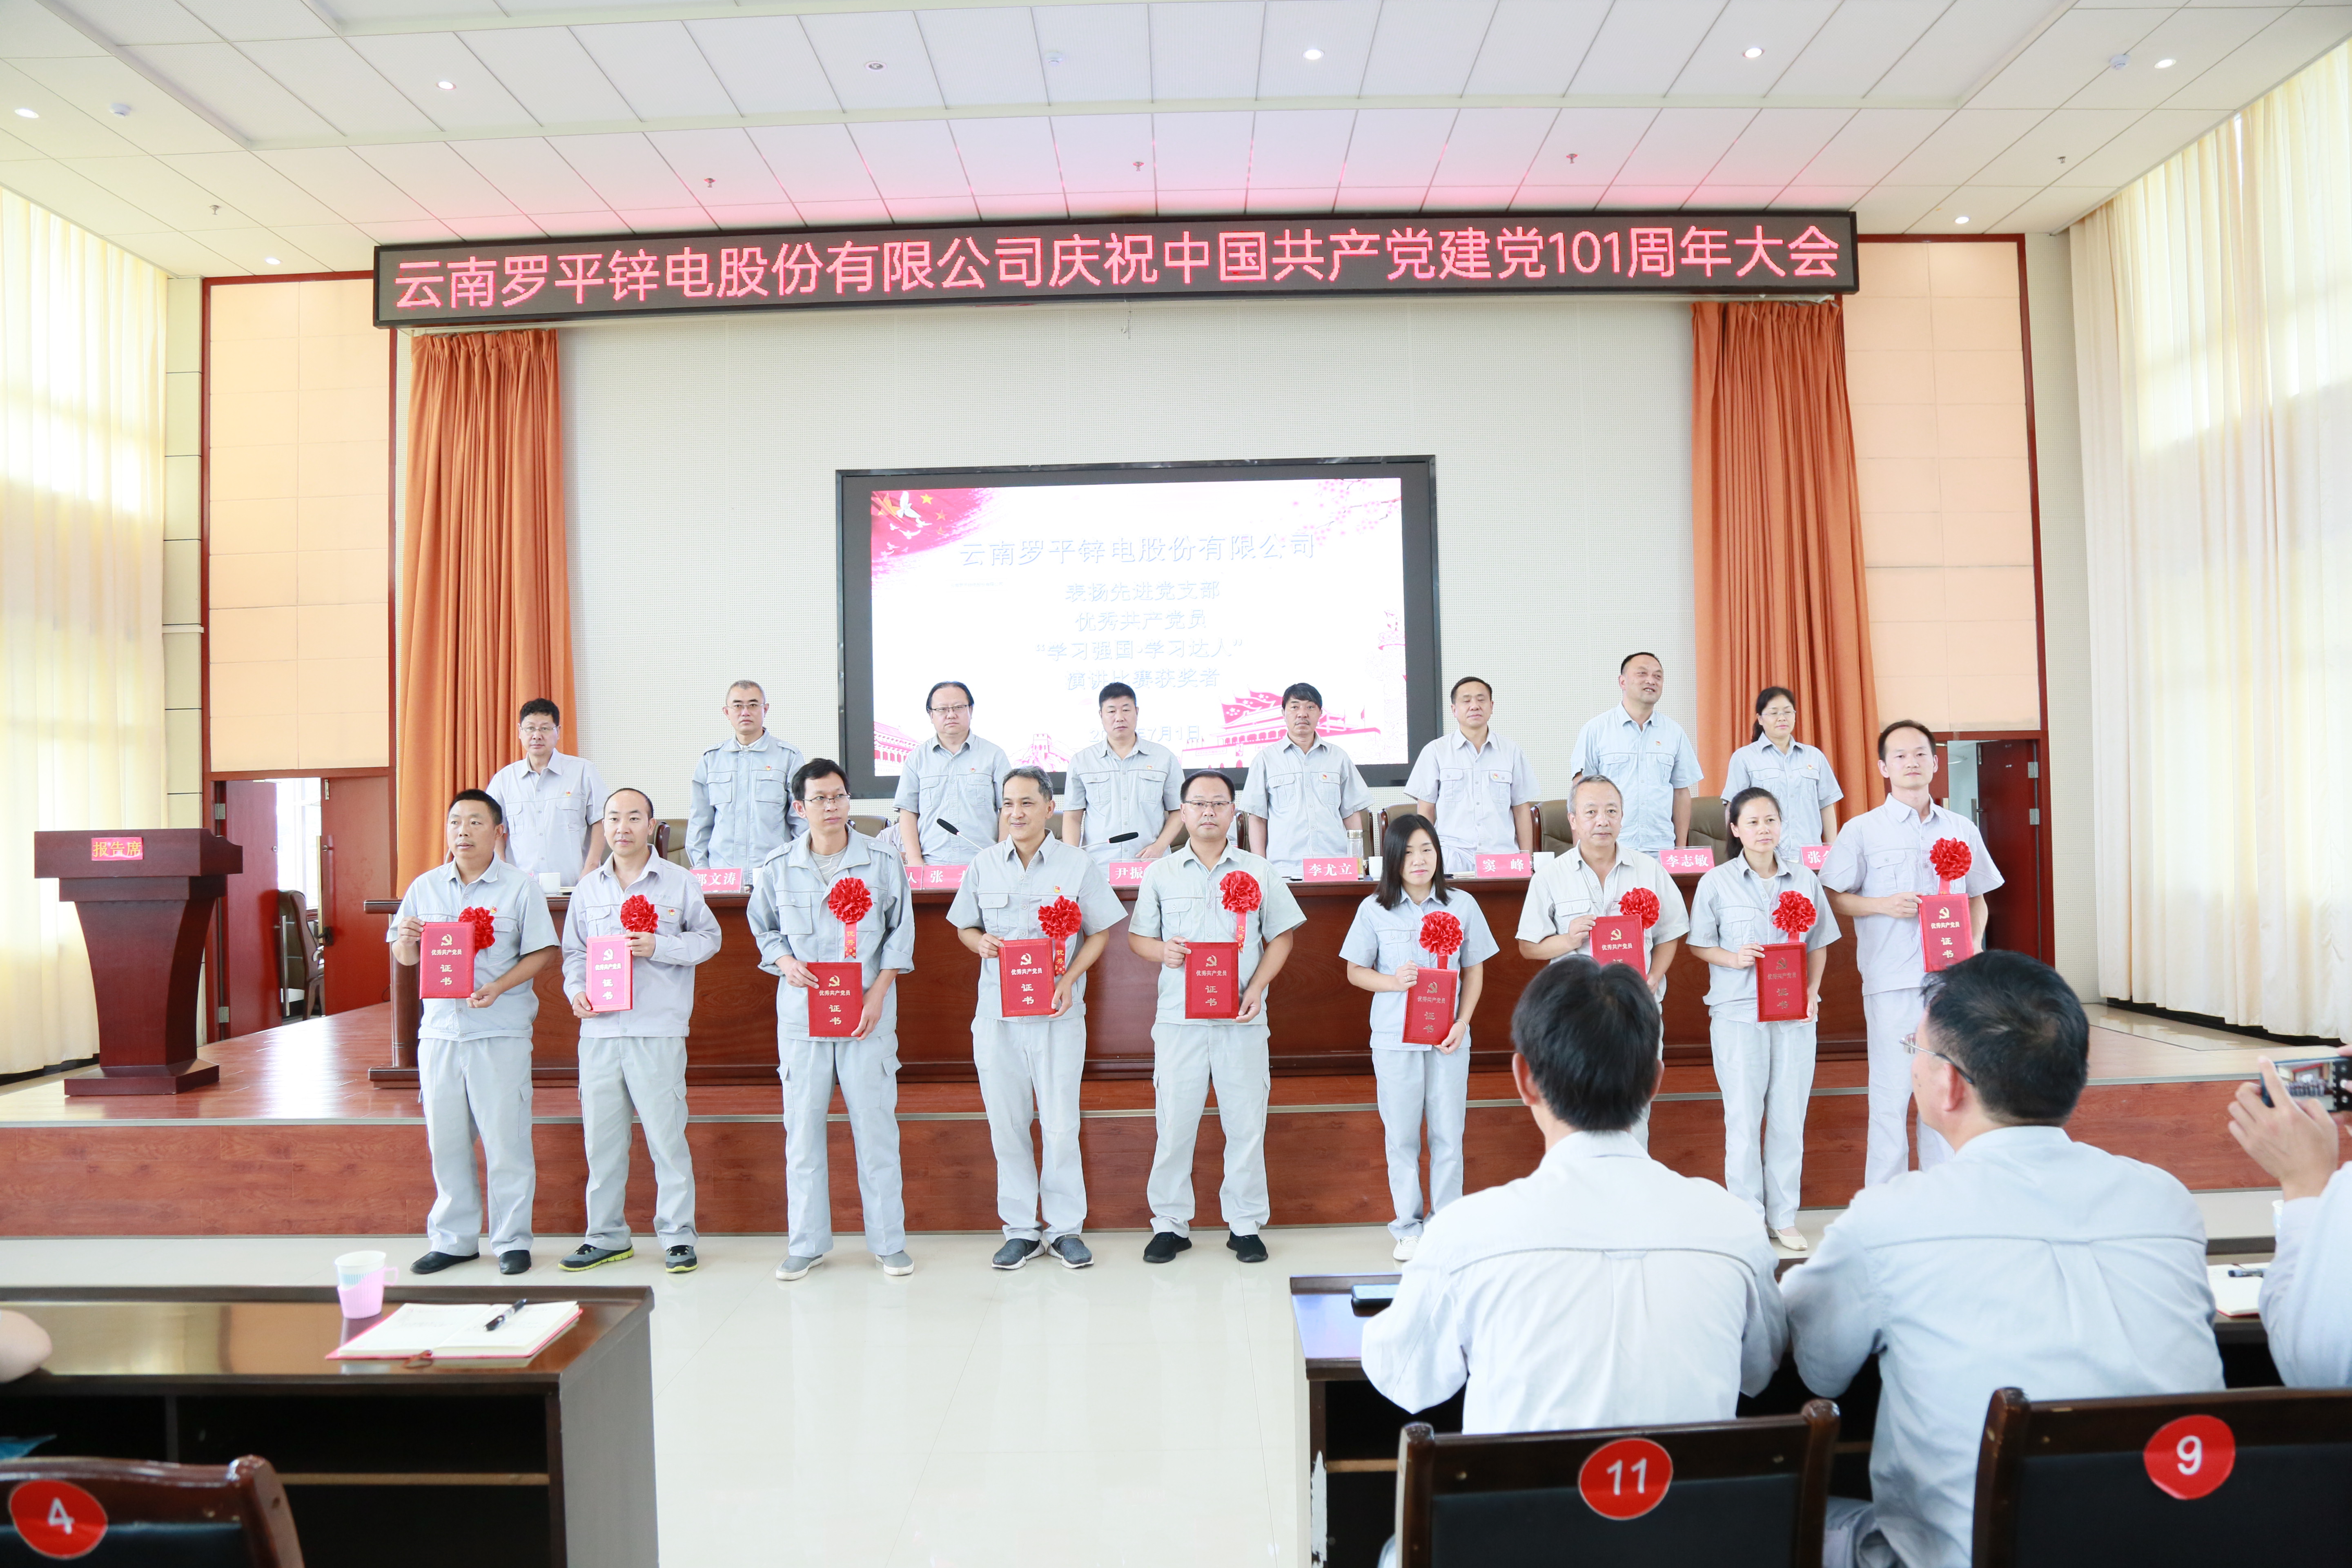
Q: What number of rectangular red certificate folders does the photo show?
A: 9